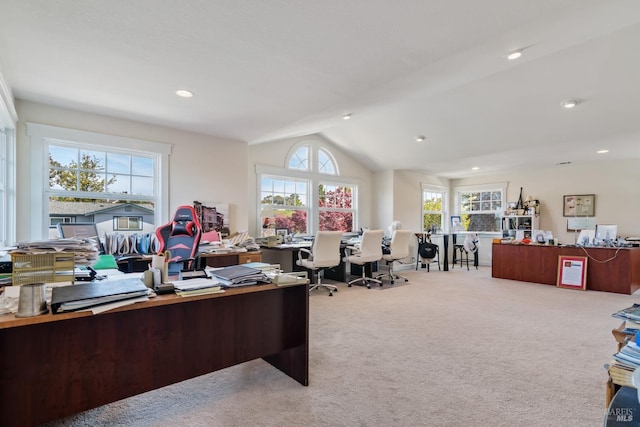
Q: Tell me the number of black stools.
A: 2